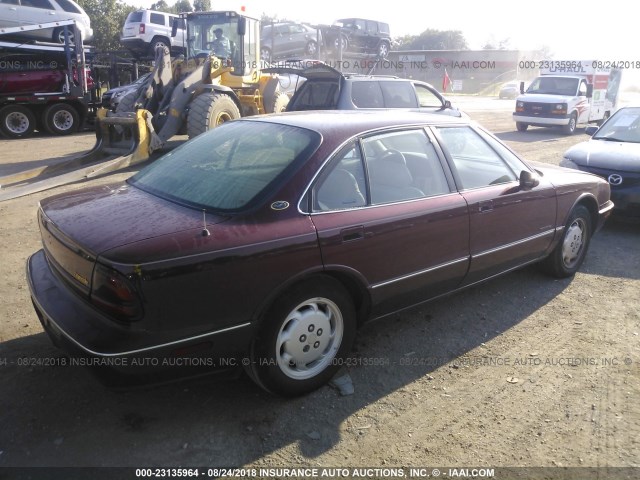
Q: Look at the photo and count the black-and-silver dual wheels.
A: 2